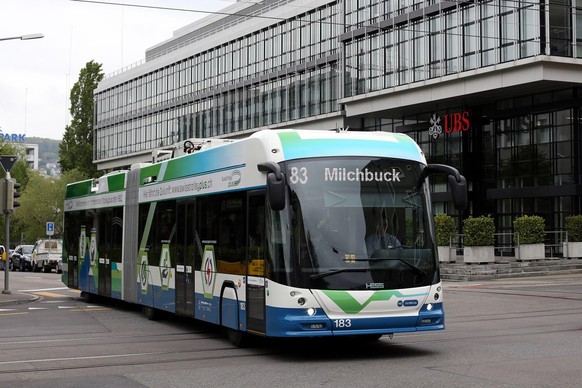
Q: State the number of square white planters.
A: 4